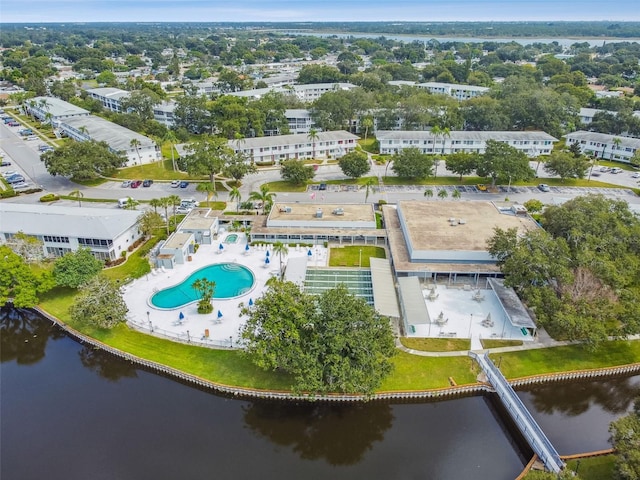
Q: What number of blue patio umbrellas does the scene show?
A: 8